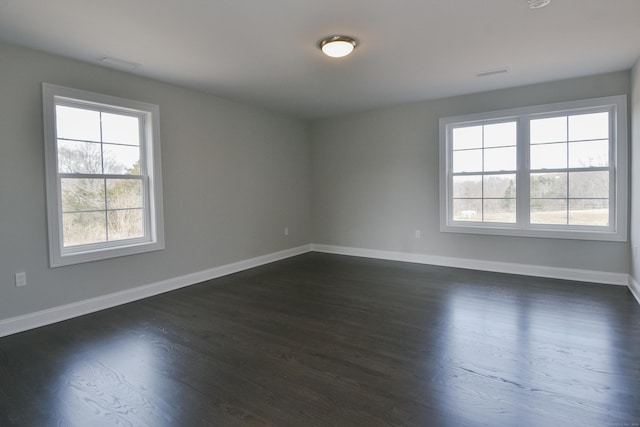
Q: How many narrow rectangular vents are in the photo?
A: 2